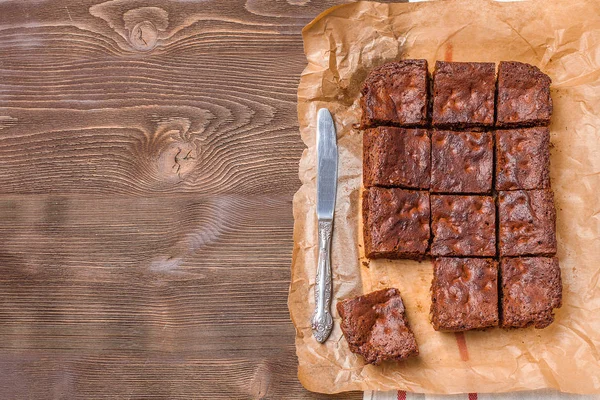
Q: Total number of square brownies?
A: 12